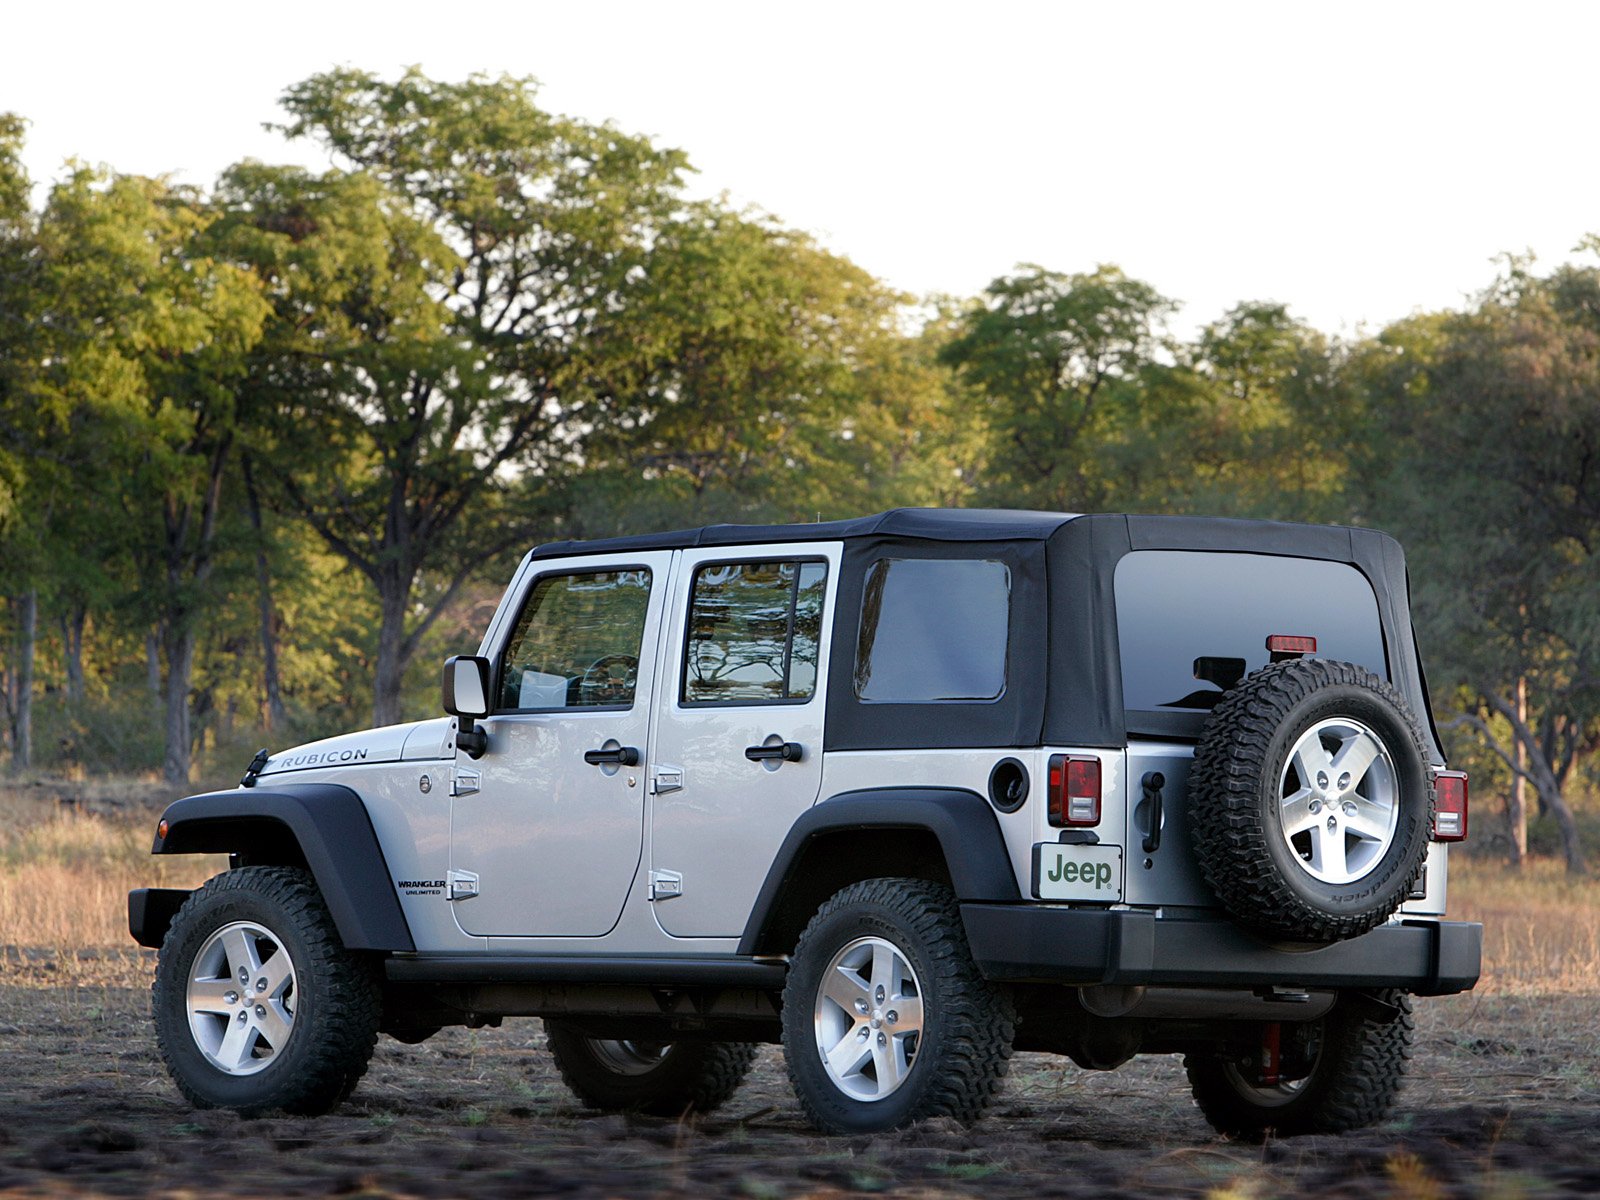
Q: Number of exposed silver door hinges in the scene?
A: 4